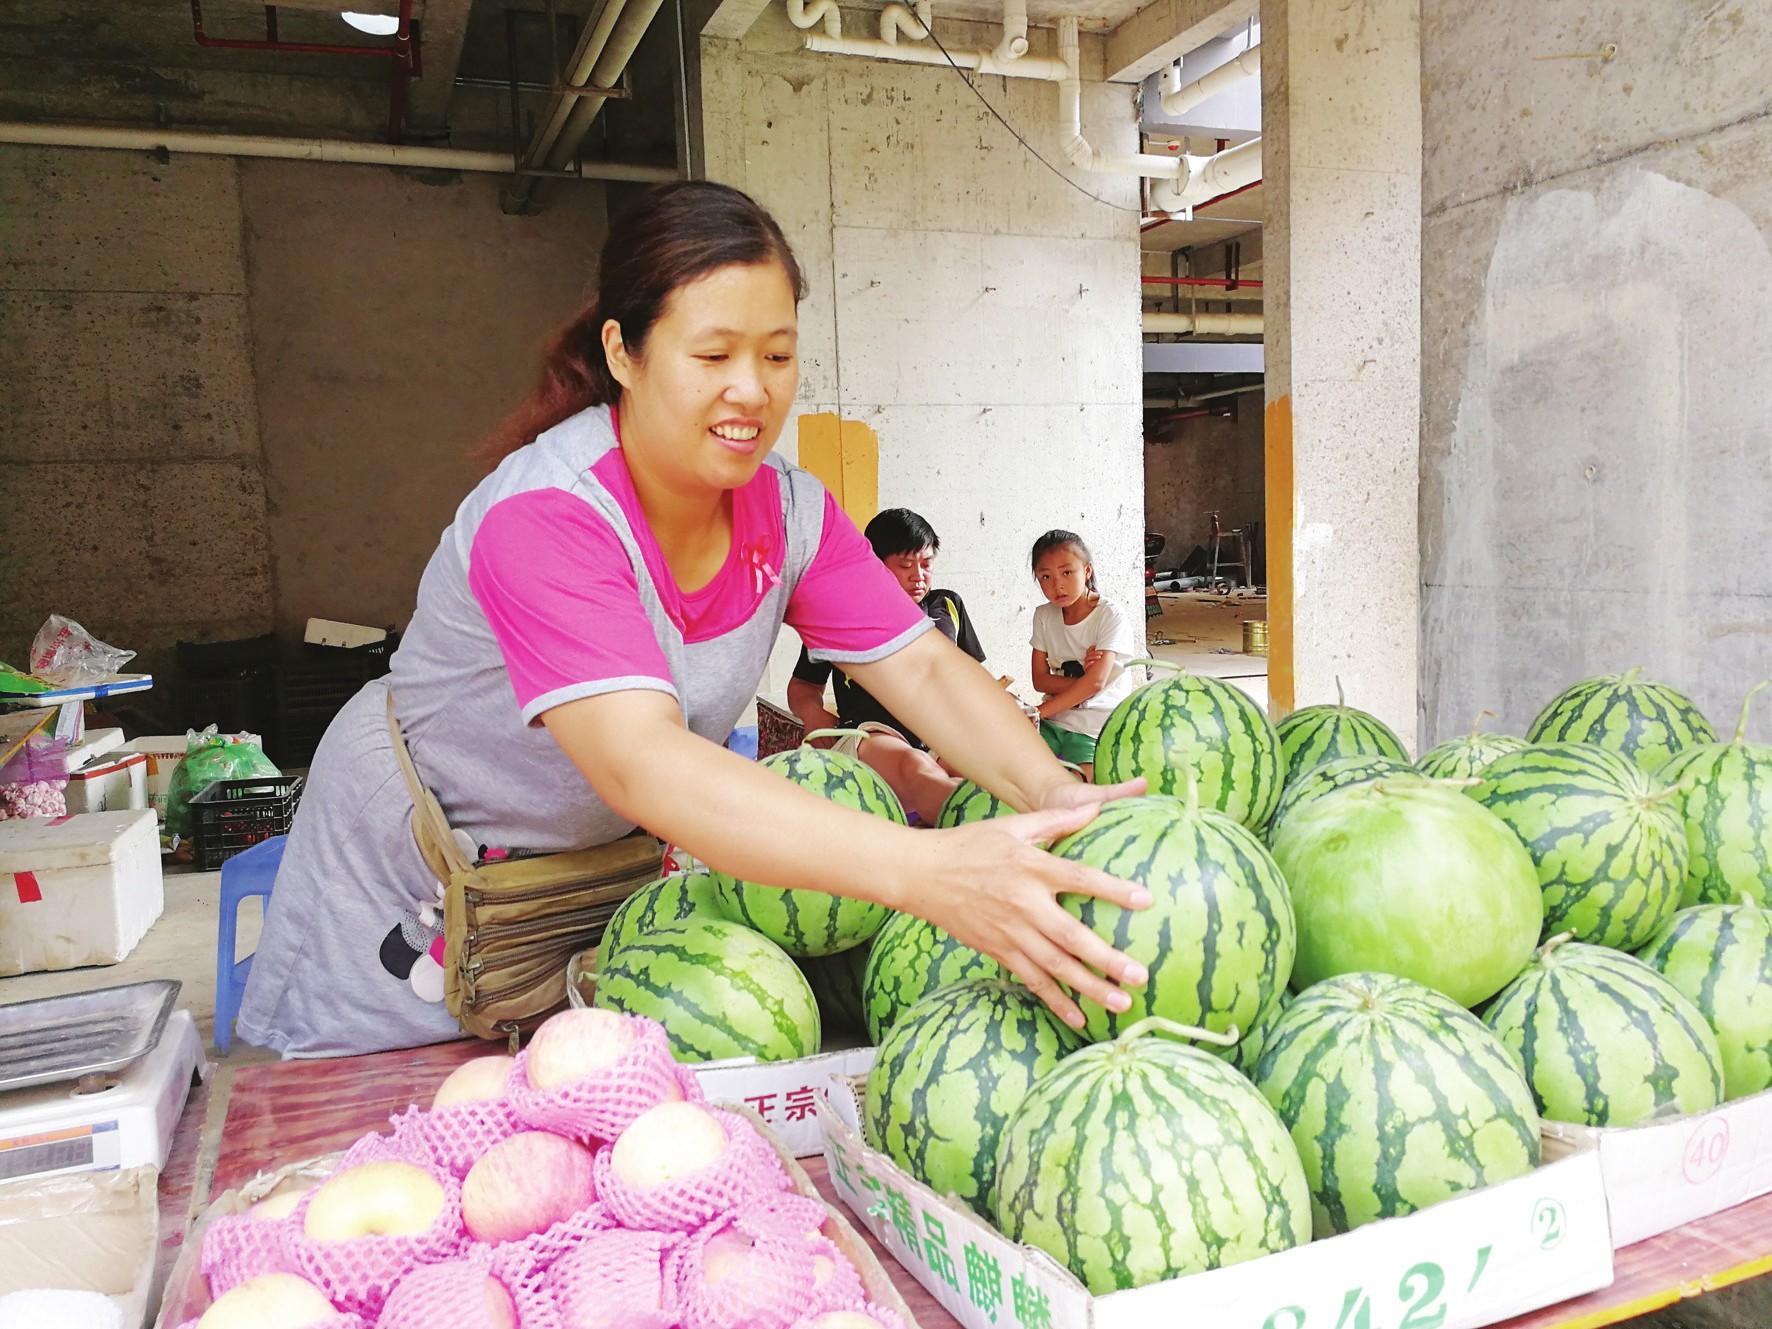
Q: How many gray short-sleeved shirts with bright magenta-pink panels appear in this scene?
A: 1